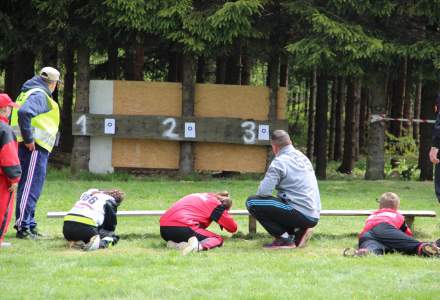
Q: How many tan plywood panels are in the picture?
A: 2